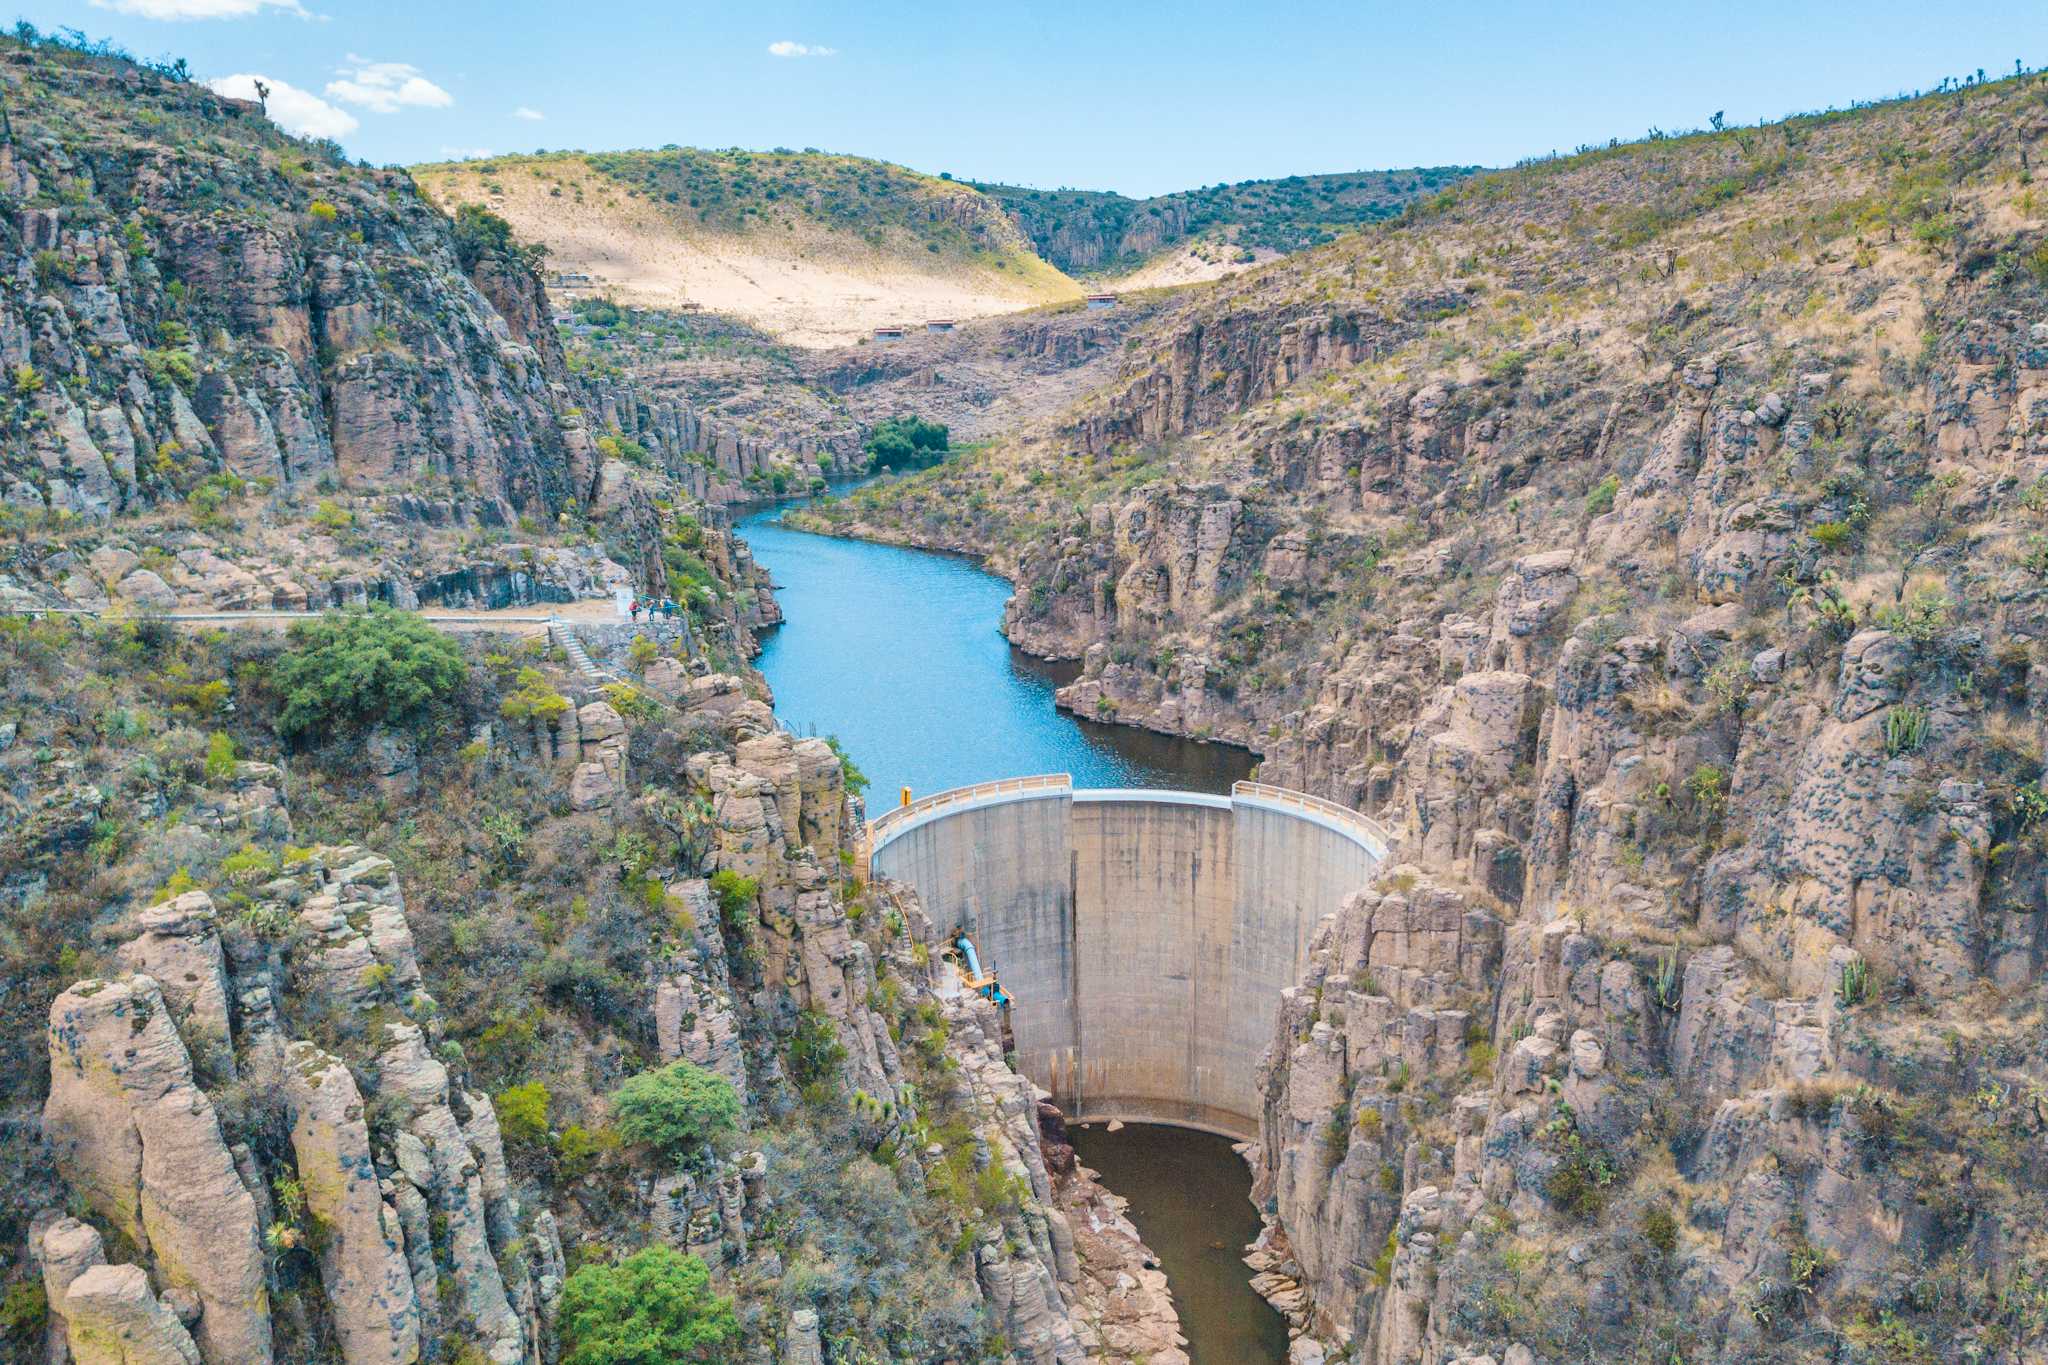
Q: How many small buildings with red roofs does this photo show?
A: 3